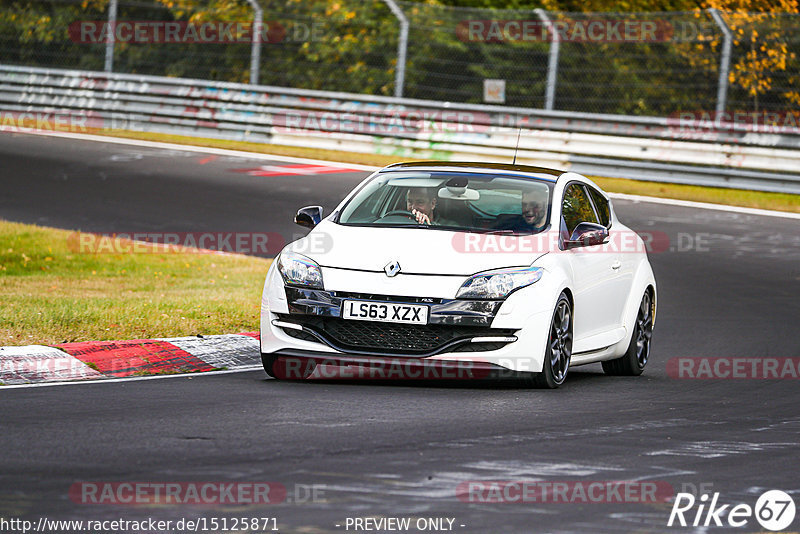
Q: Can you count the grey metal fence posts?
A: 5